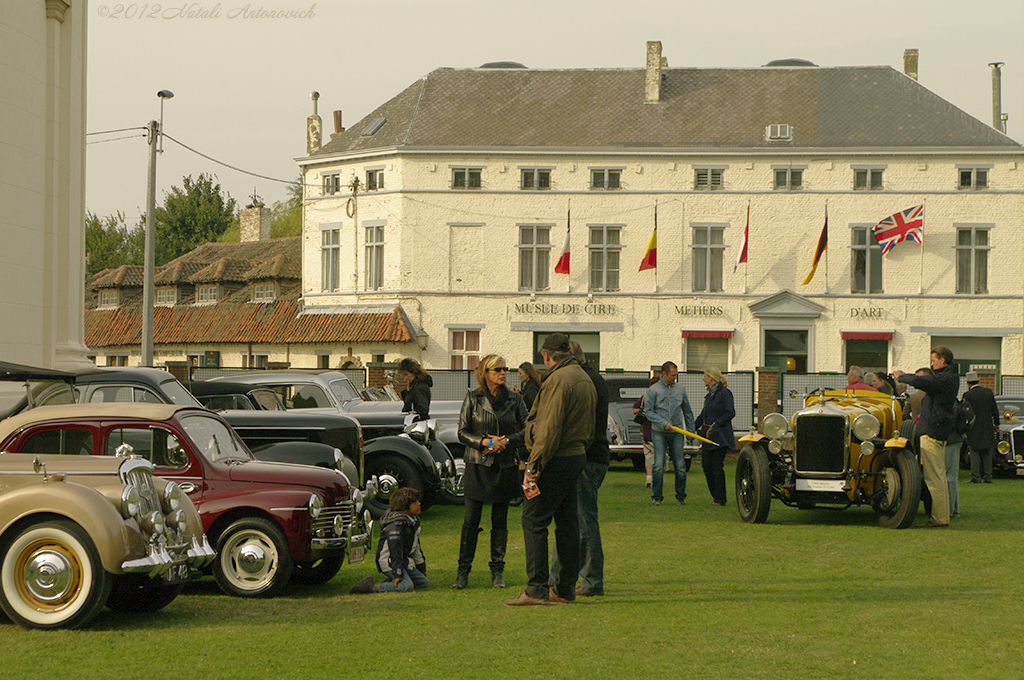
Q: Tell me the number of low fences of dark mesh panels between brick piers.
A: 1